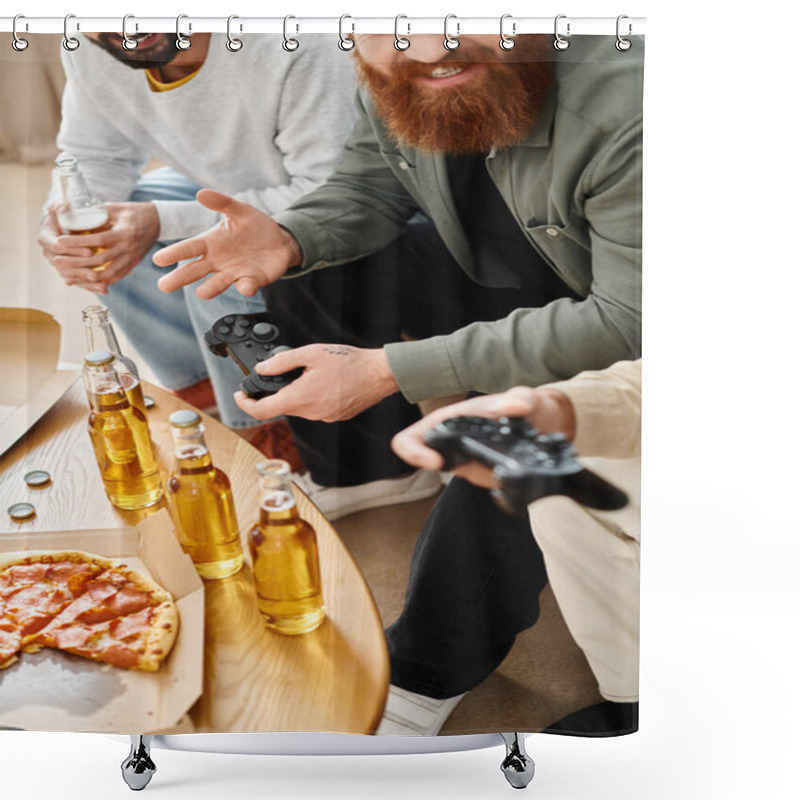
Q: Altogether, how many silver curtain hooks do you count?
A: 12